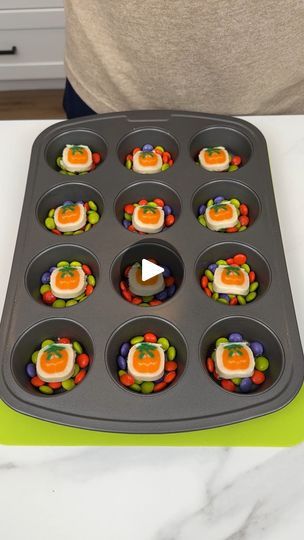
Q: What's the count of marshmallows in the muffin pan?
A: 12